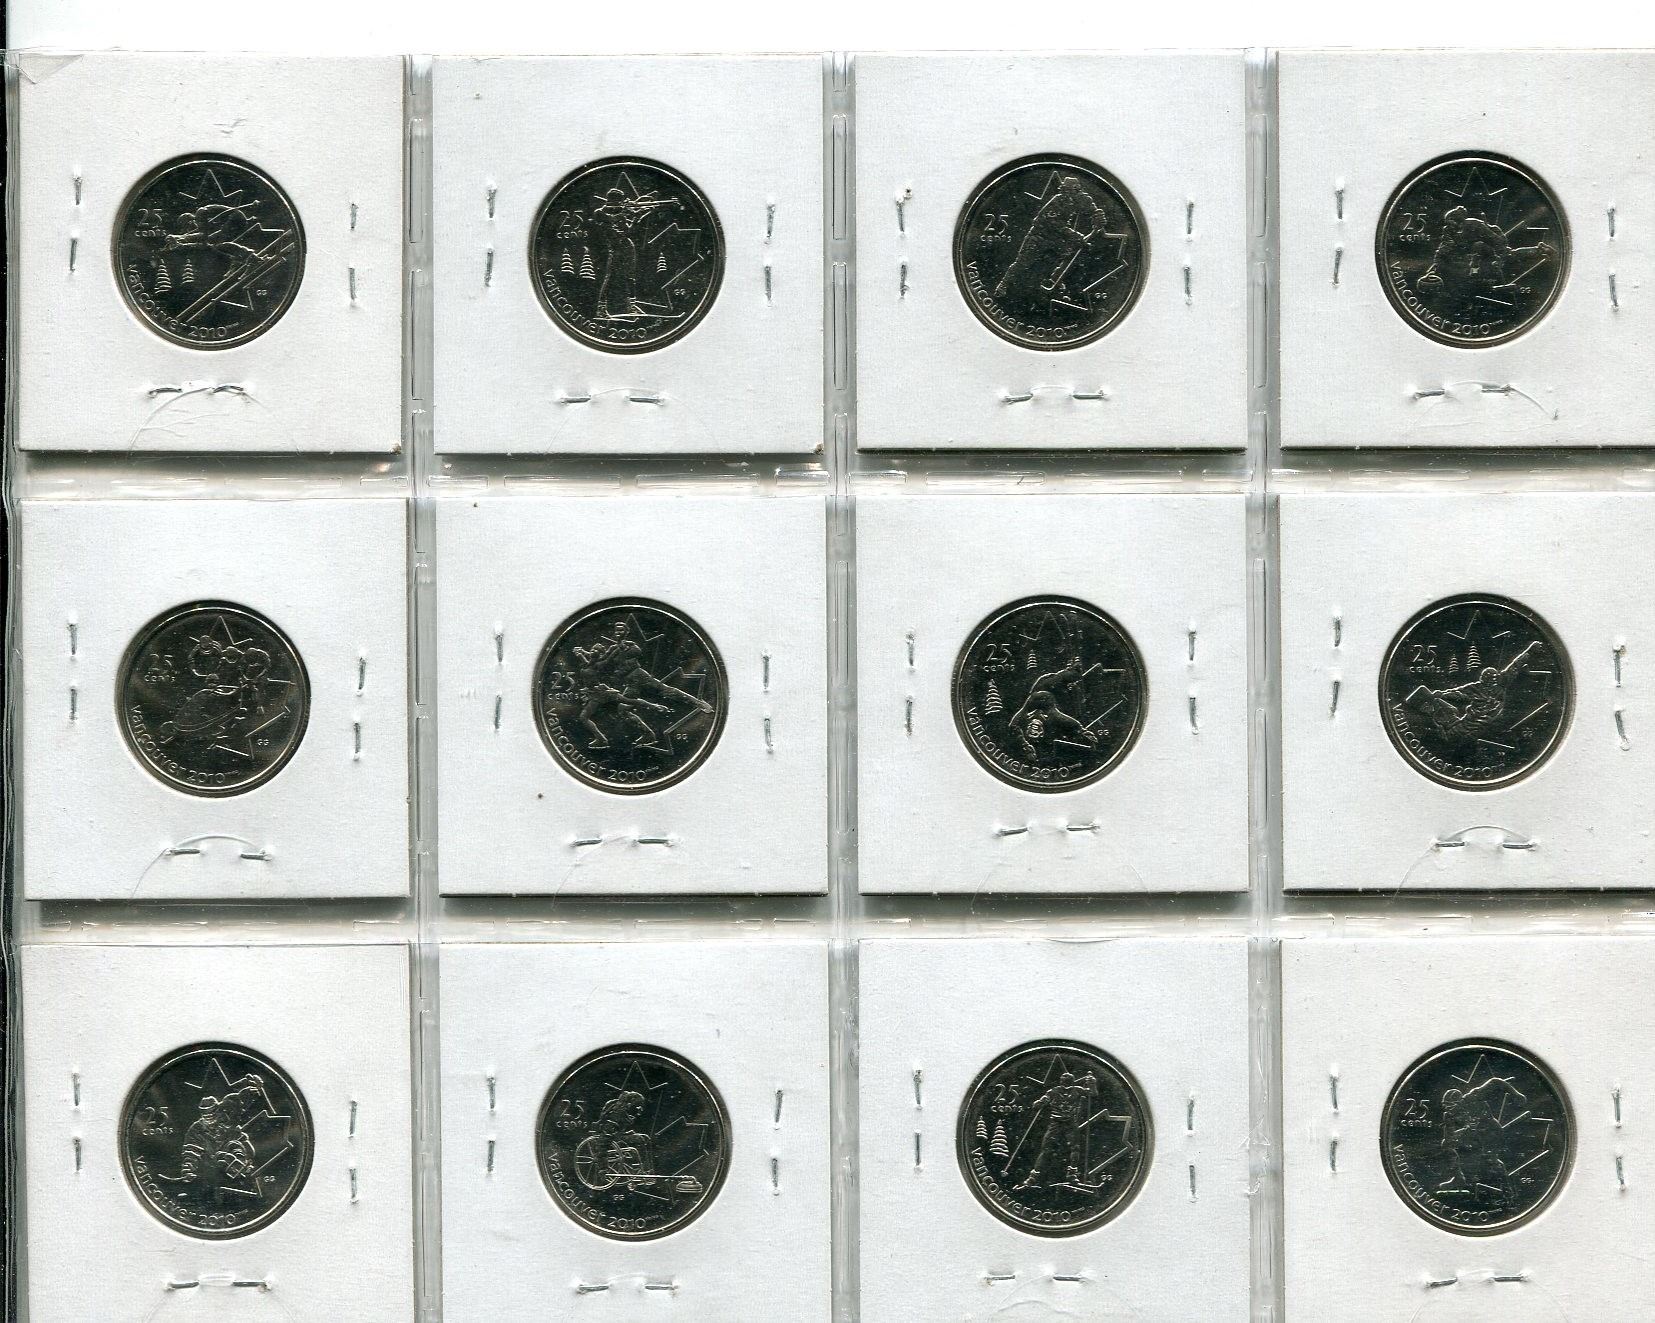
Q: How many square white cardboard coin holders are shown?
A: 12